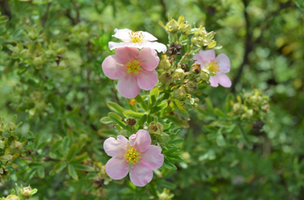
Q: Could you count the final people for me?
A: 0